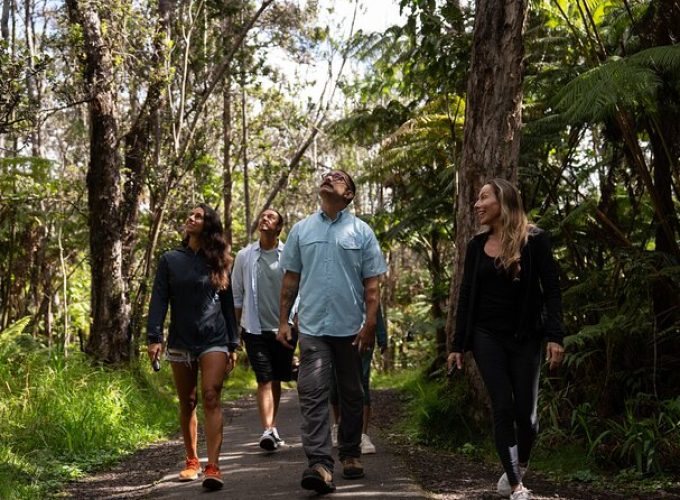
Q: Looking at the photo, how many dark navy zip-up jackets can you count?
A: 1